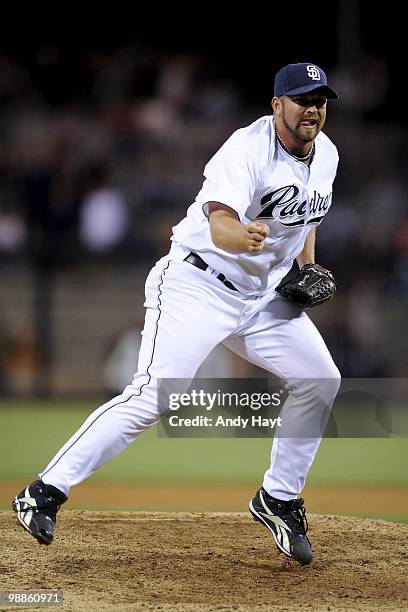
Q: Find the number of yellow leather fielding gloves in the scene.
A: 0